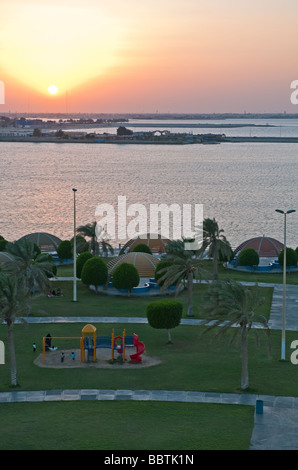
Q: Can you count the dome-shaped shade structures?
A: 5